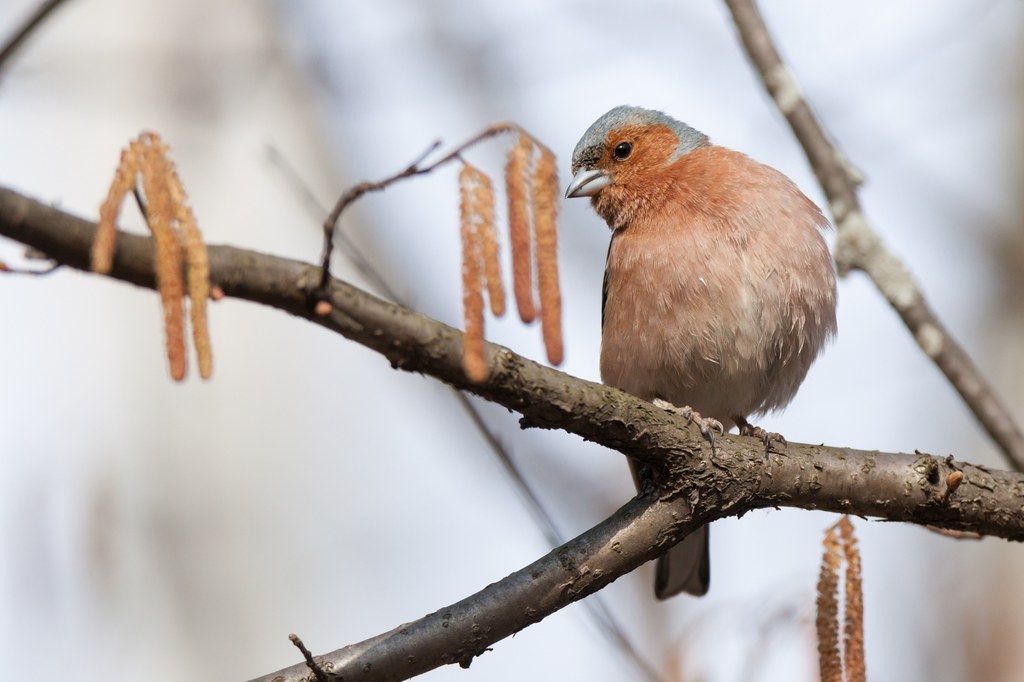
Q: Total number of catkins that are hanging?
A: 9